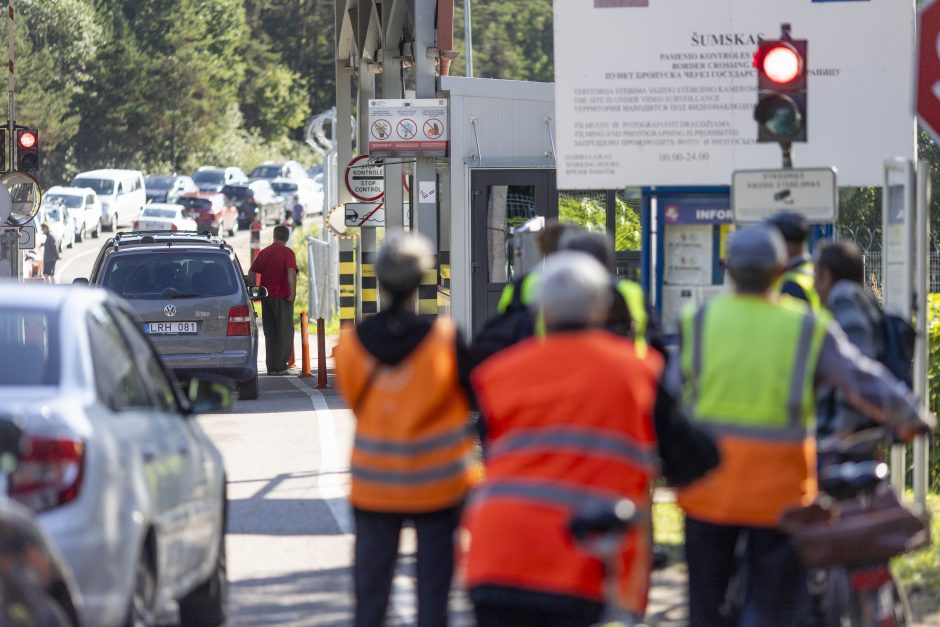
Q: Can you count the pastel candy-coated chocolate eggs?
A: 0